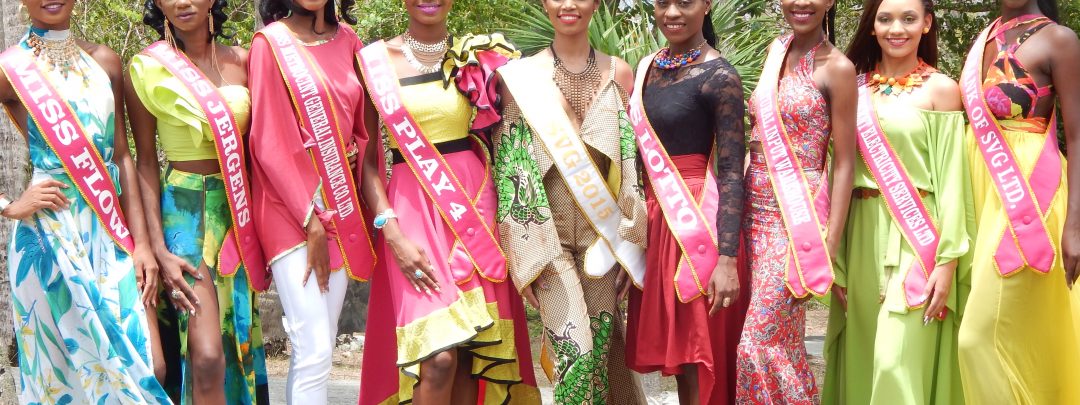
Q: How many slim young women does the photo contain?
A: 9